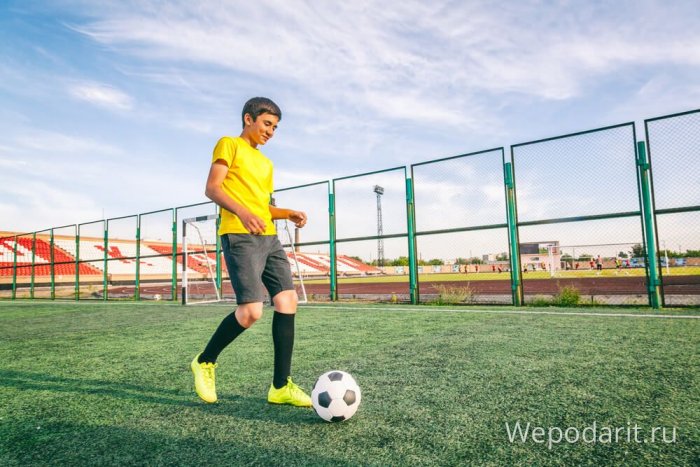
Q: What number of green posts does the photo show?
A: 12